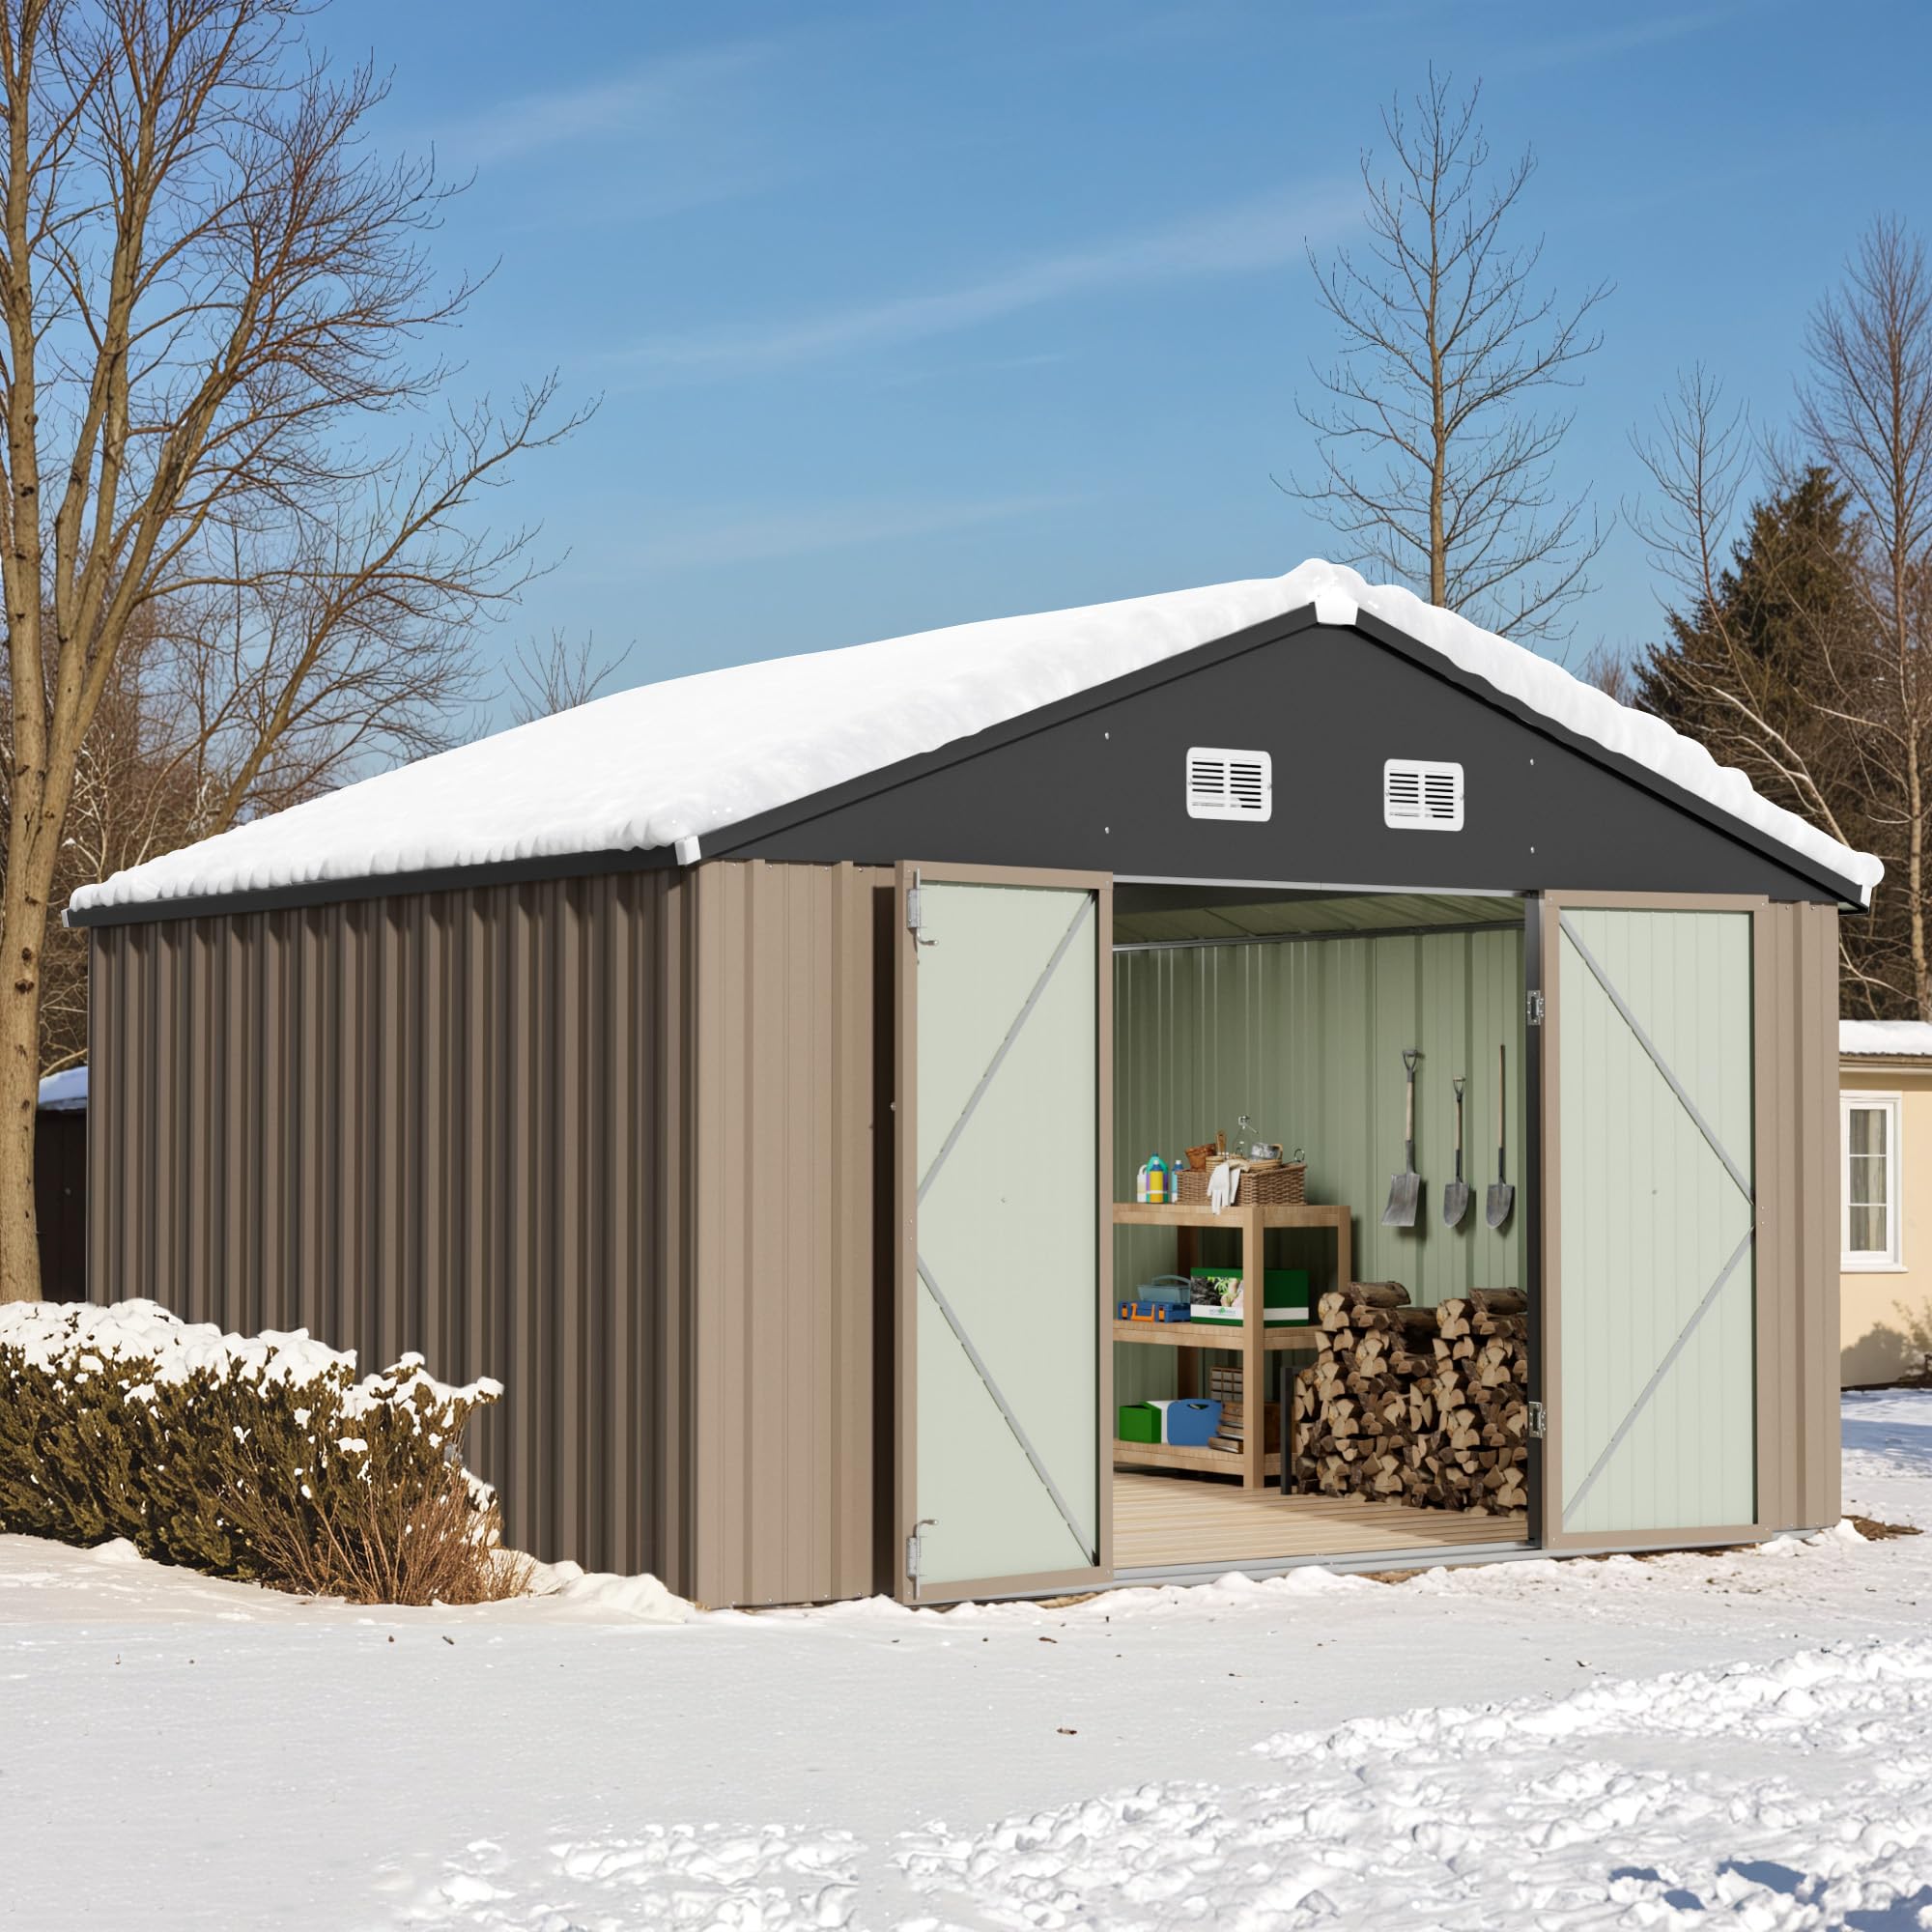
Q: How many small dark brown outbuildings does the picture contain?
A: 1